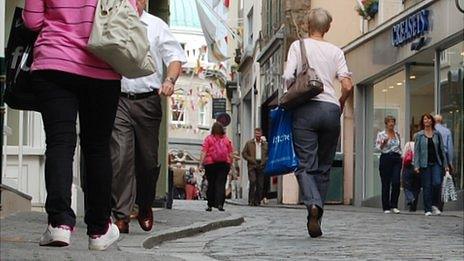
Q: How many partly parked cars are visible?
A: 0